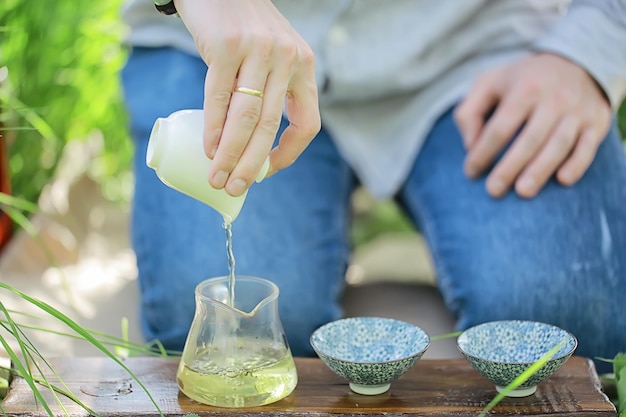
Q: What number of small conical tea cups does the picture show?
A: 2